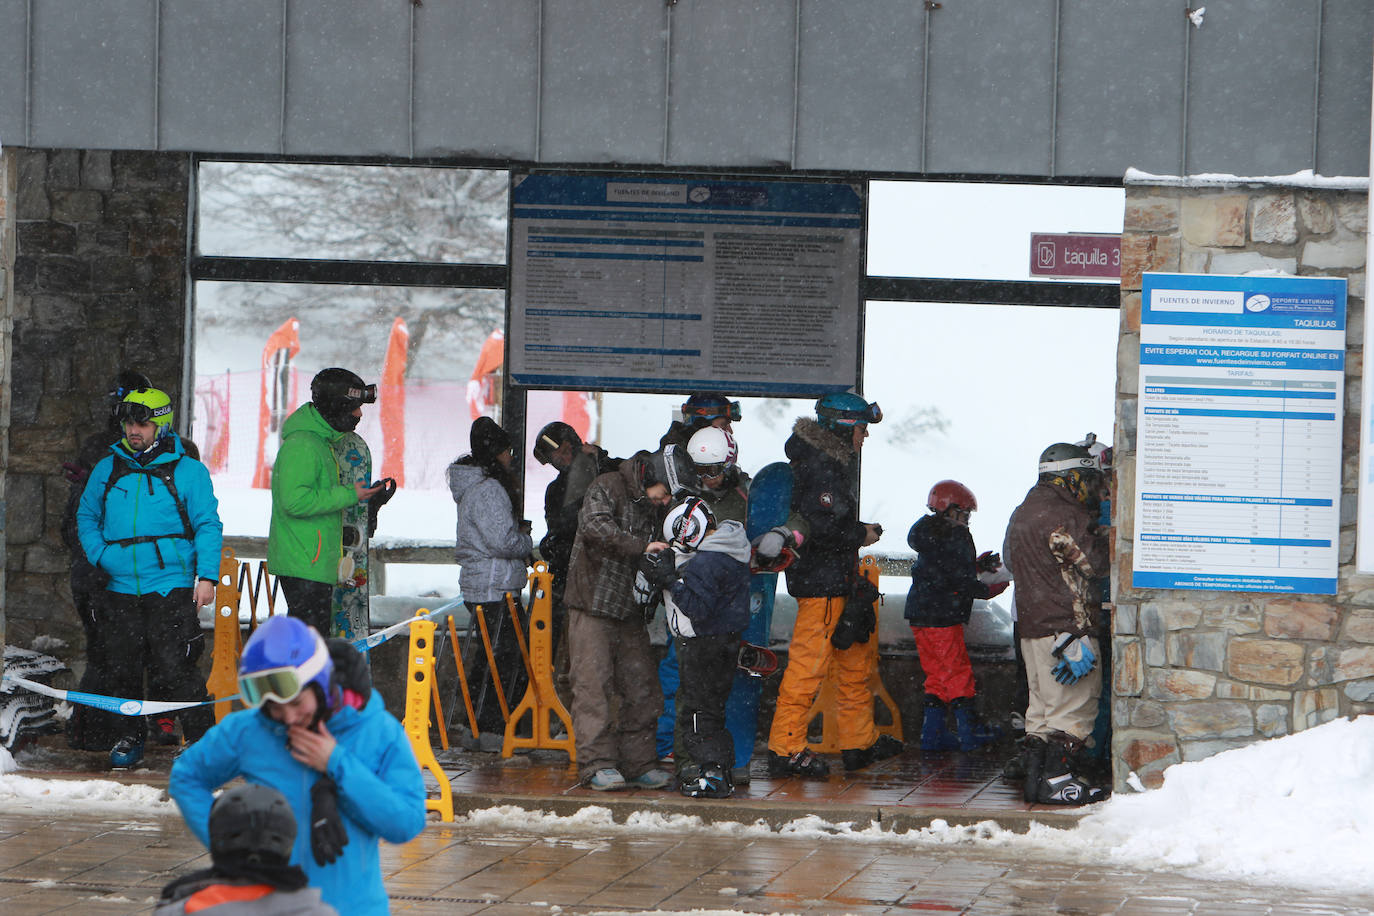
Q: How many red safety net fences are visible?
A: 1